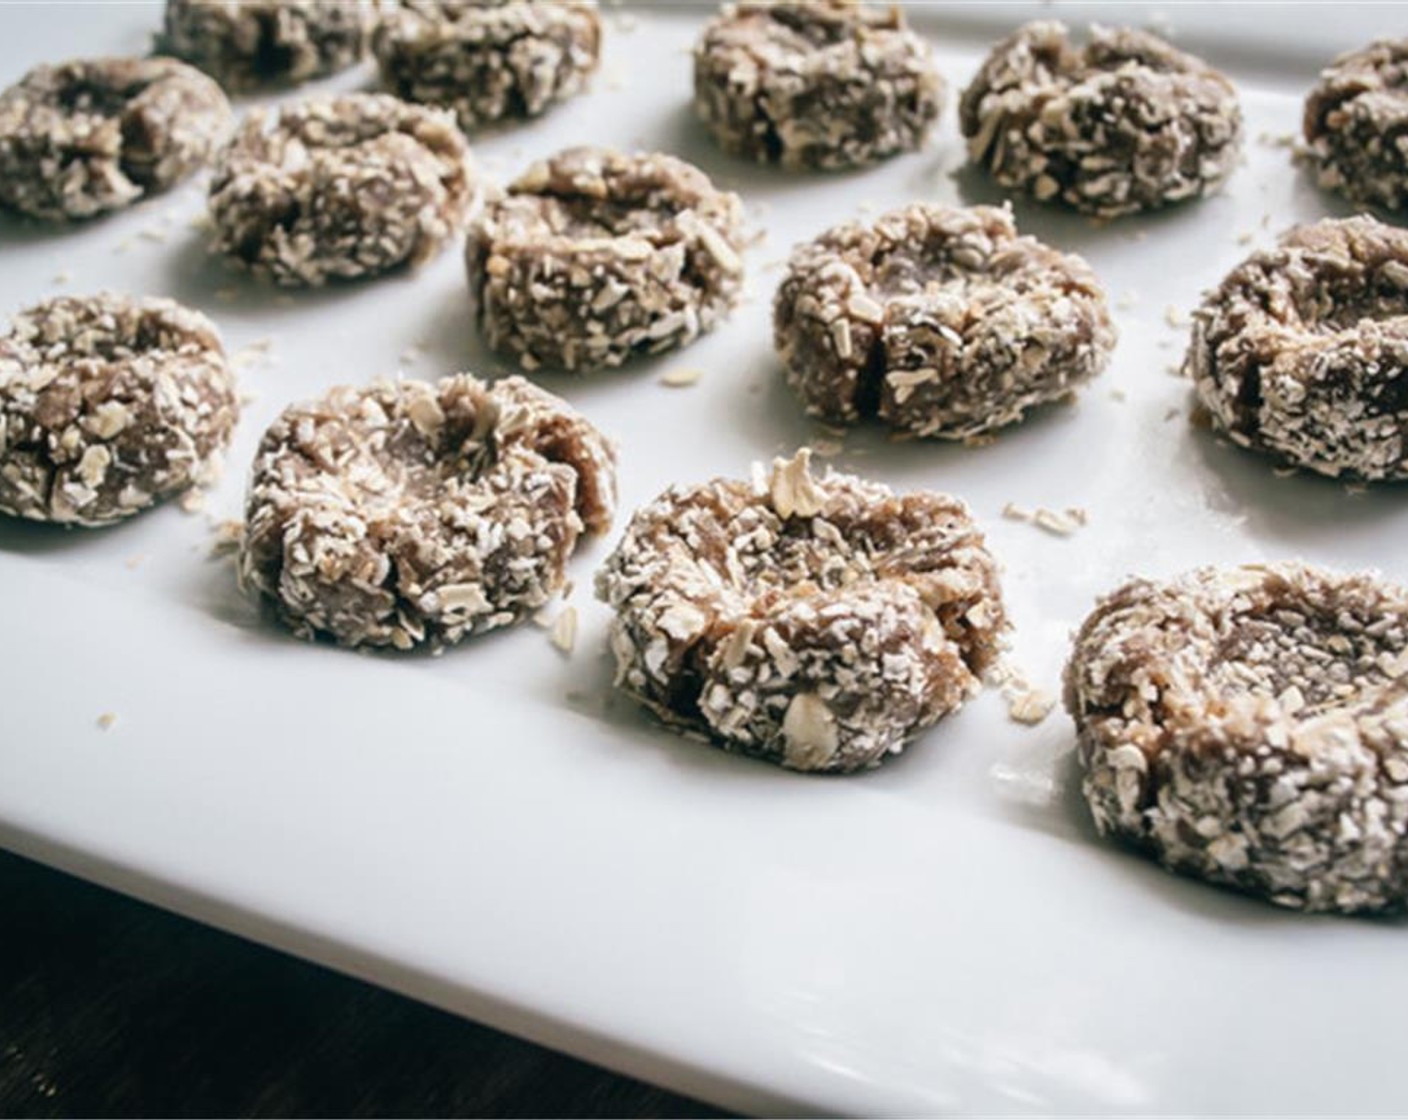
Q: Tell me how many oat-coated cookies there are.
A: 14